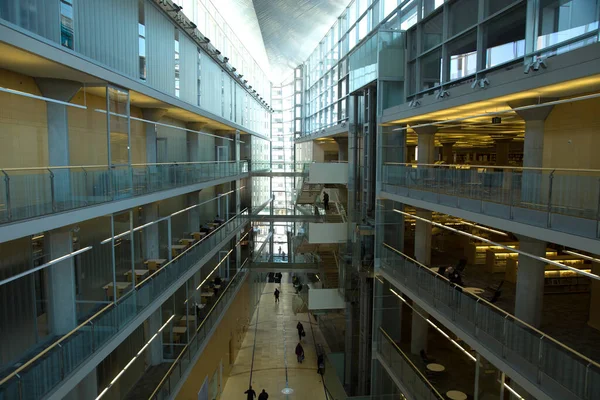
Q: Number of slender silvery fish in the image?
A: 0